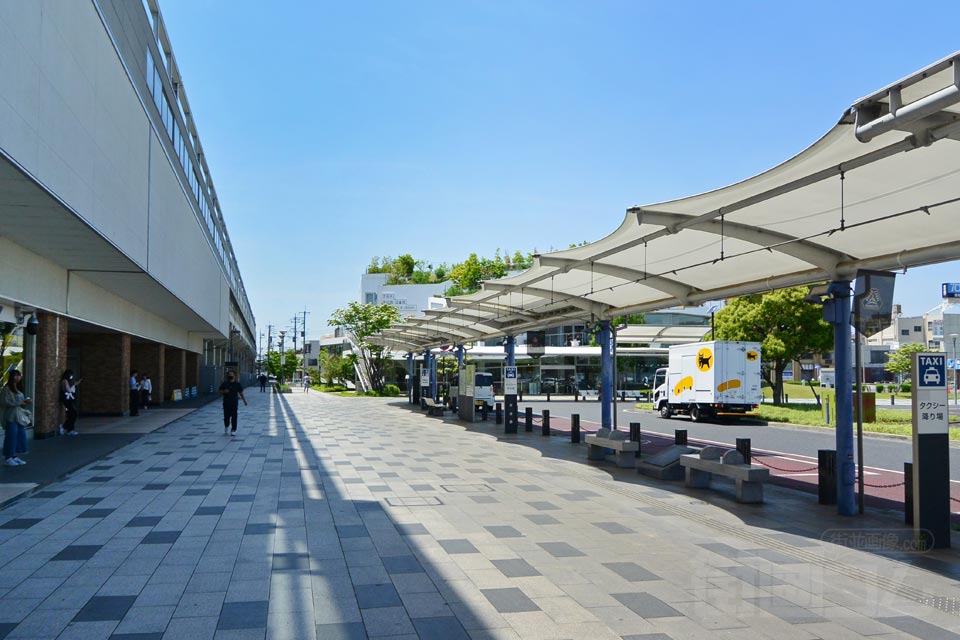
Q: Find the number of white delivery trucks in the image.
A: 1